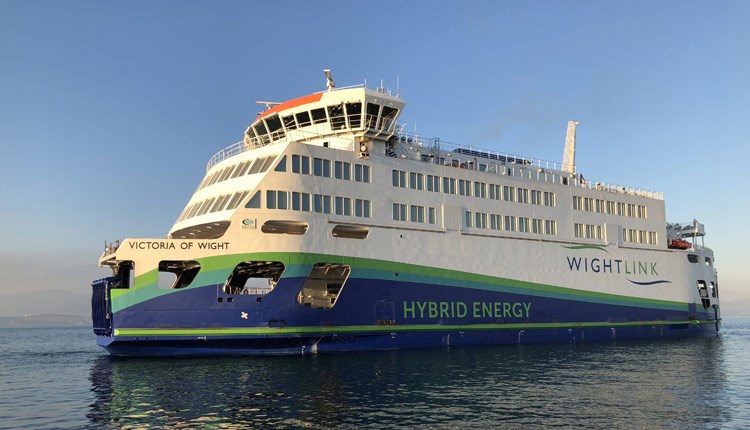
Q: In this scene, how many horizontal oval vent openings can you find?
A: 2